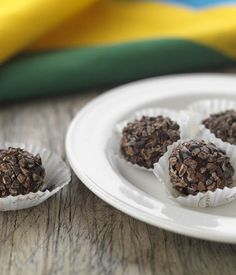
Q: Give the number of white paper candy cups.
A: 4